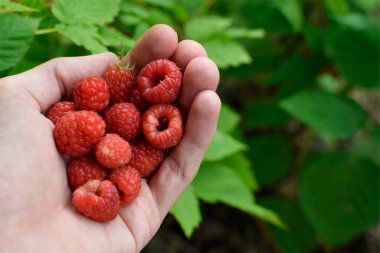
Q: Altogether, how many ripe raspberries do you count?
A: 13